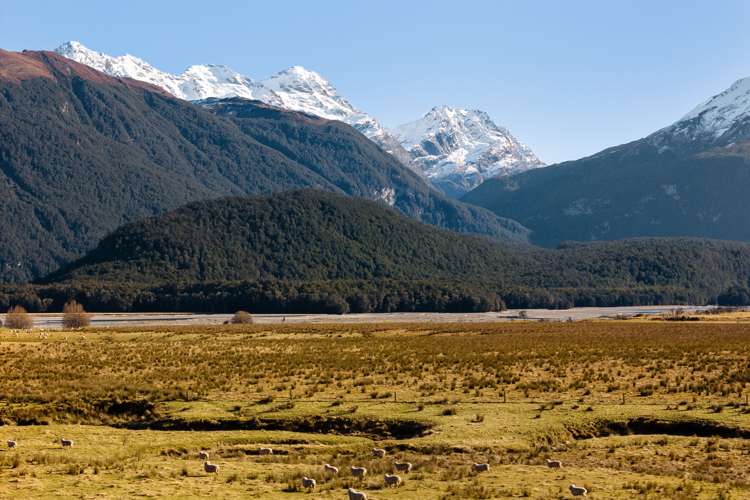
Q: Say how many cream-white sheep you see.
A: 15